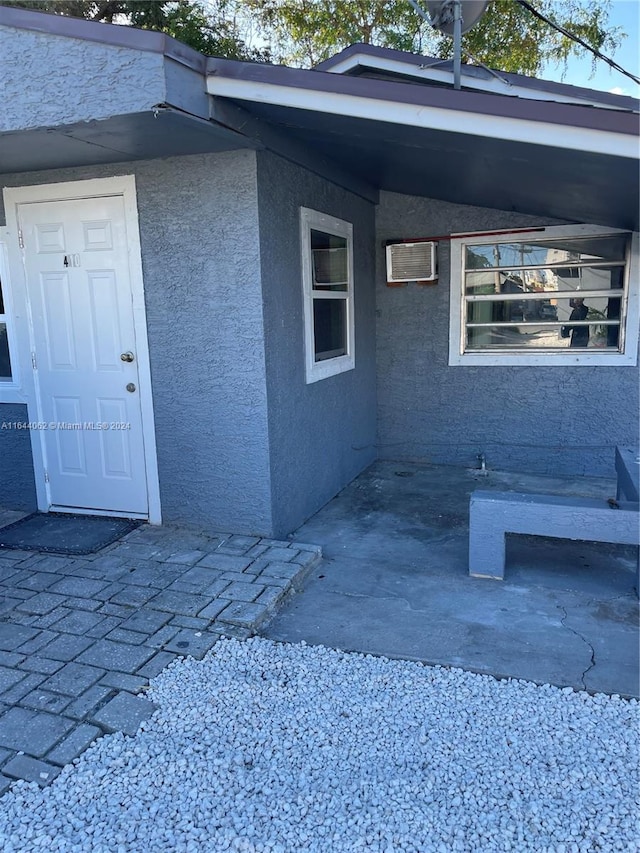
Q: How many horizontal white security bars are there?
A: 3